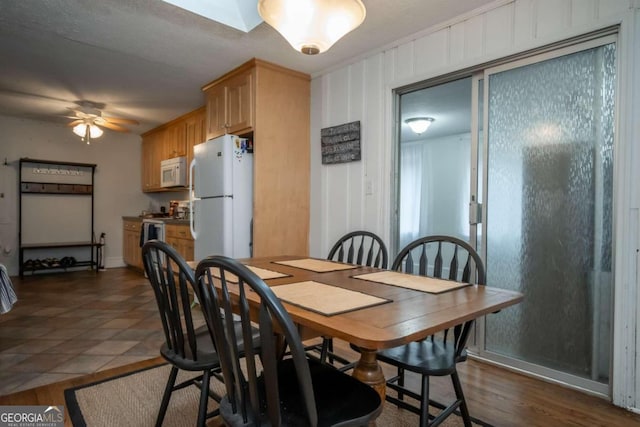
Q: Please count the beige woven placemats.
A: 4